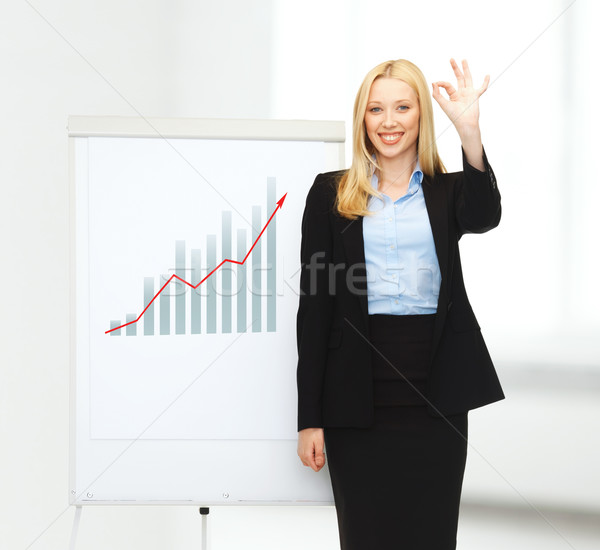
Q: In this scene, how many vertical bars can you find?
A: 11